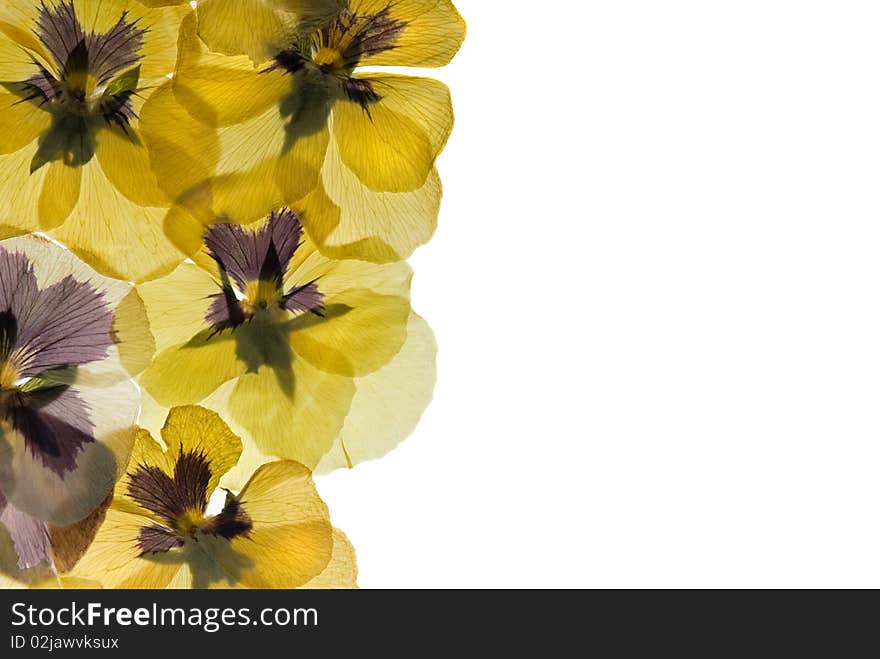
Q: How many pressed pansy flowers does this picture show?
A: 5